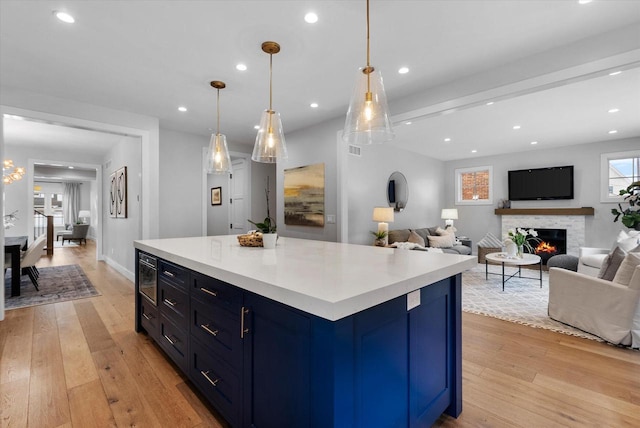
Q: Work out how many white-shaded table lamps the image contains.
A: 3